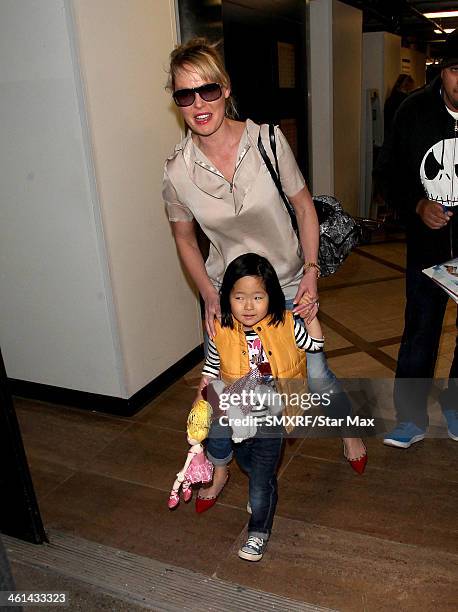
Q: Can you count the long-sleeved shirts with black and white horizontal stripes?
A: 1